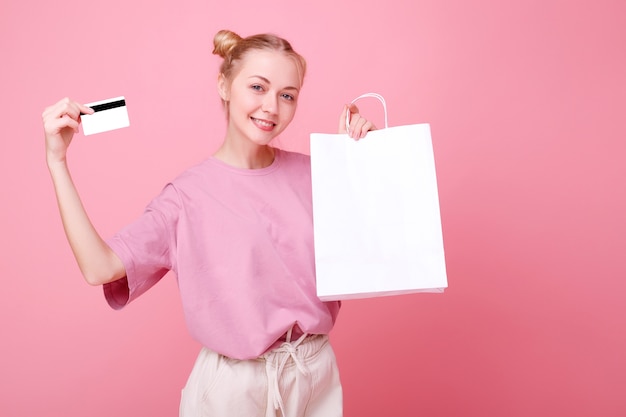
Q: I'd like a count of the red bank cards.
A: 0